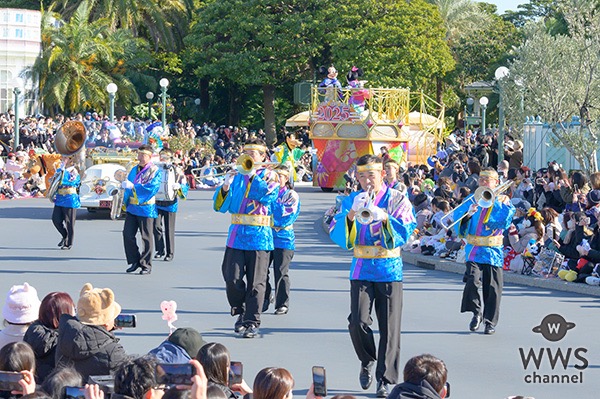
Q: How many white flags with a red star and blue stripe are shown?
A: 0